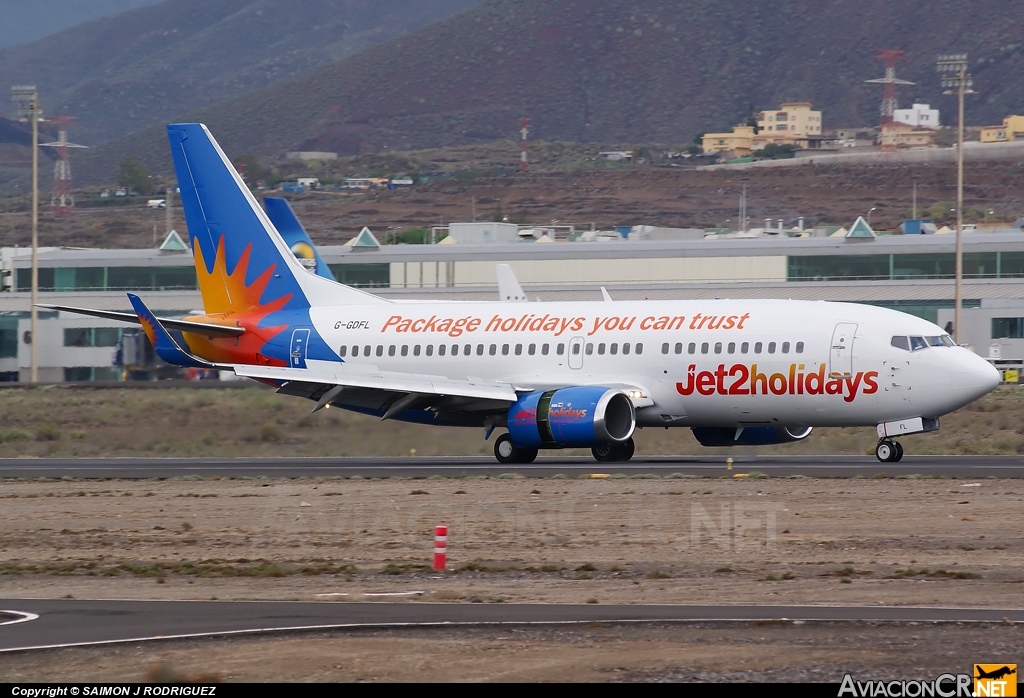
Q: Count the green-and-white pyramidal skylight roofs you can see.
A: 3